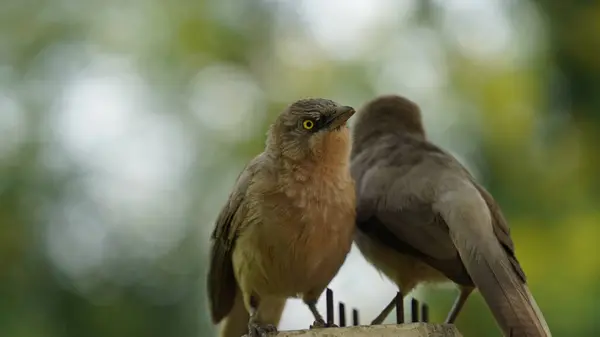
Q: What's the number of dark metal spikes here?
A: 6